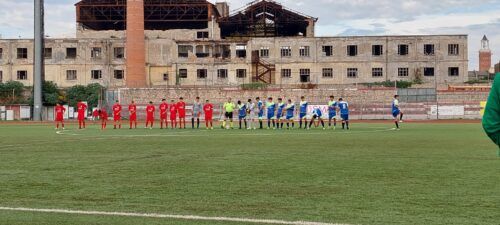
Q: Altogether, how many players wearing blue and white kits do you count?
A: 10